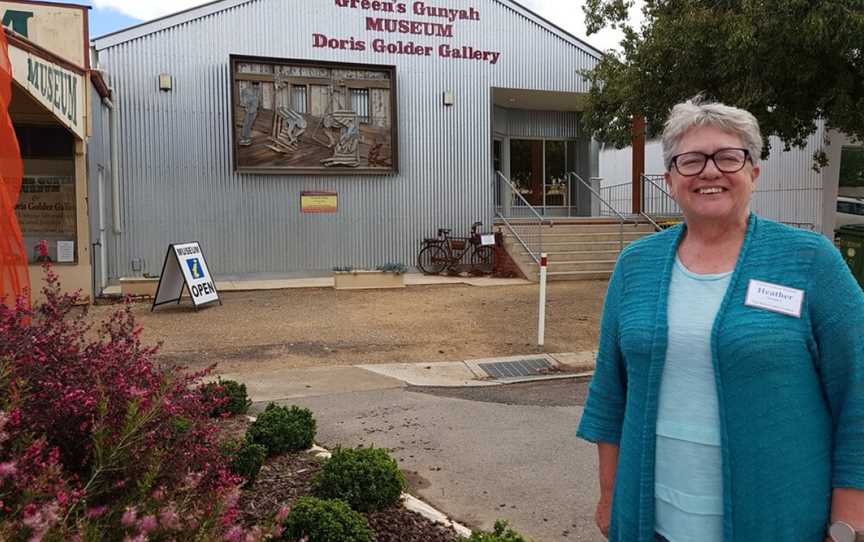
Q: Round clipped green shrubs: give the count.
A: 6